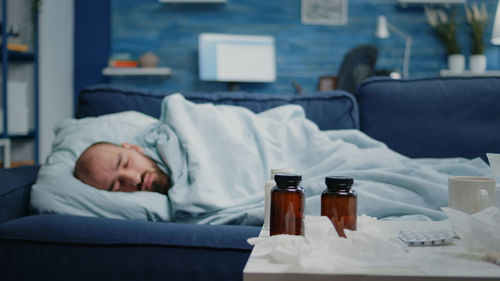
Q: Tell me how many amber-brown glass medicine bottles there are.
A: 2